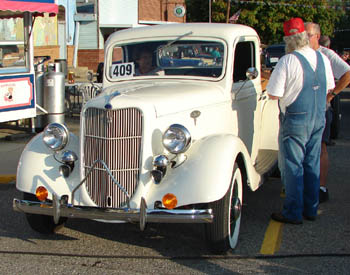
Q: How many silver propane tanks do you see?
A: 2